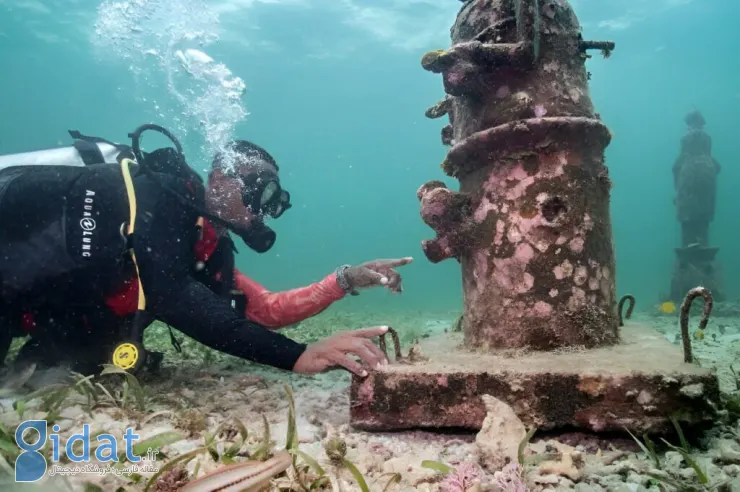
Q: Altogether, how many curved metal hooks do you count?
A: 3